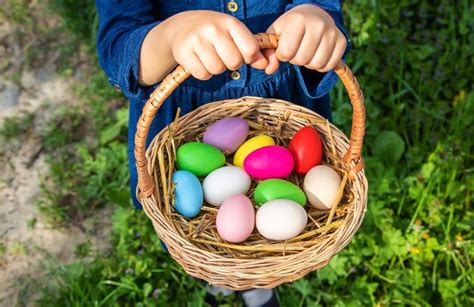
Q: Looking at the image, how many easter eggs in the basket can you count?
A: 11